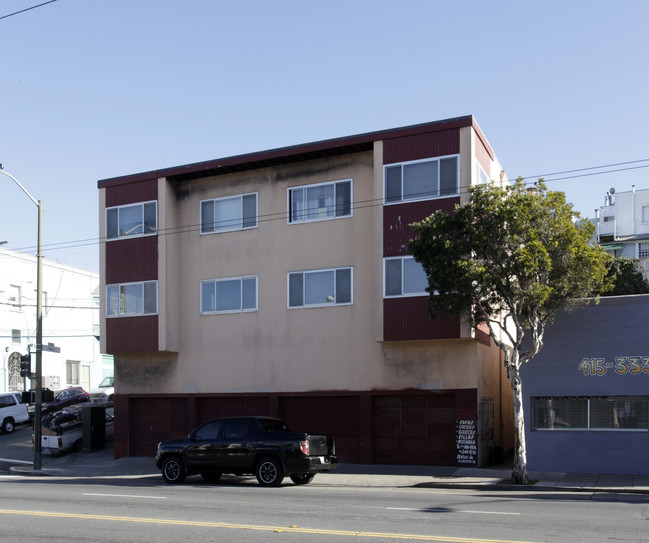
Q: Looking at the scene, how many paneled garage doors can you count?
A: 4